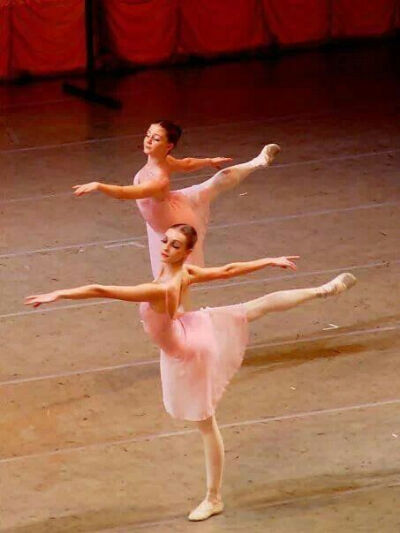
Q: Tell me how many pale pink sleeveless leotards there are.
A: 2